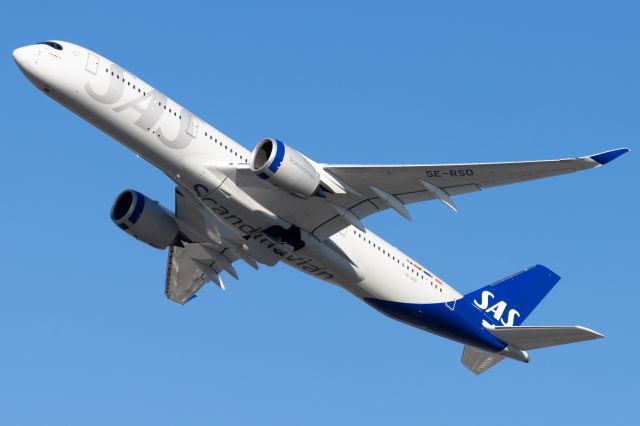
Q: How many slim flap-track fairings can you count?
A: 6